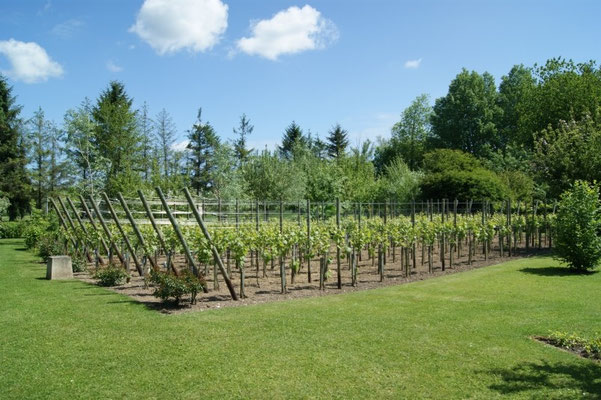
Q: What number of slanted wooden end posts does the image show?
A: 10